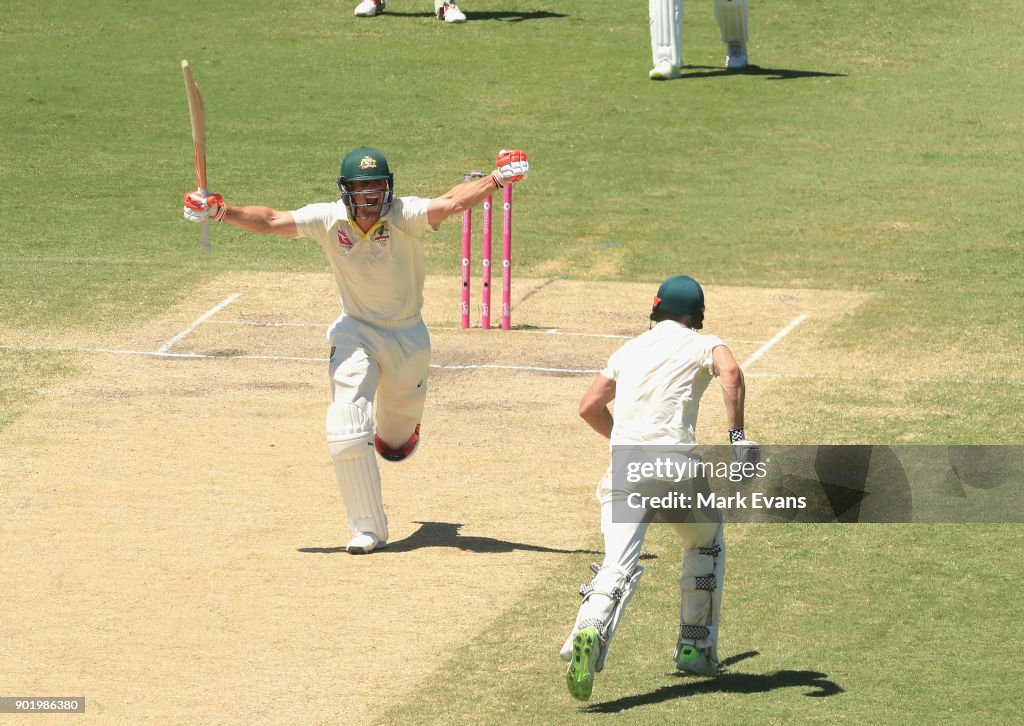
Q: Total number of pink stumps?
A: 3